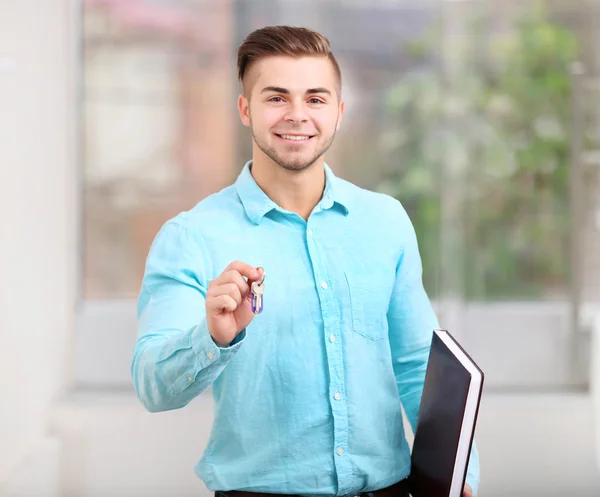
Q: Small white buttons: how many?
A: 7